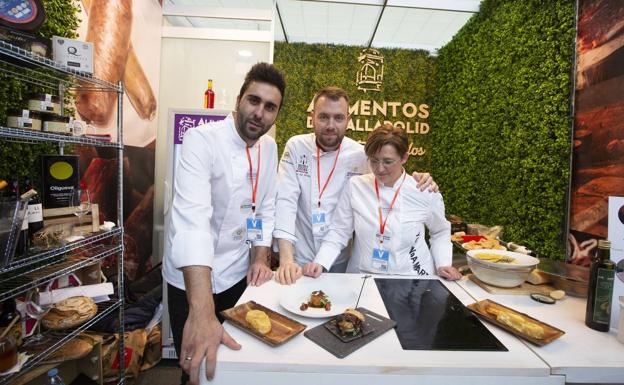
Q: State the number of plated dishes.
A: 4